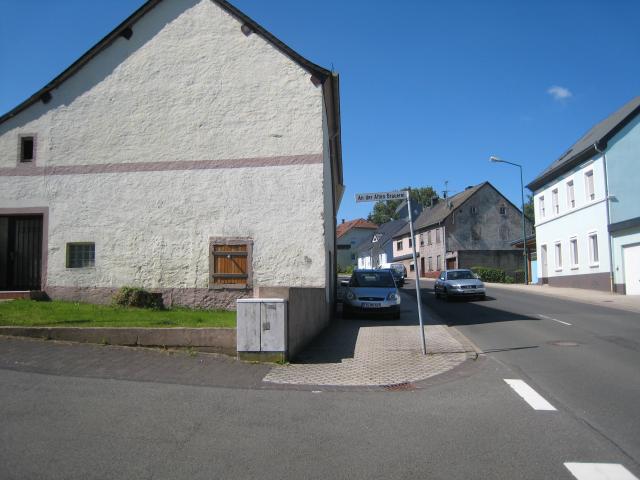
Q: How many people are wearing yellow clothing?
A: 0